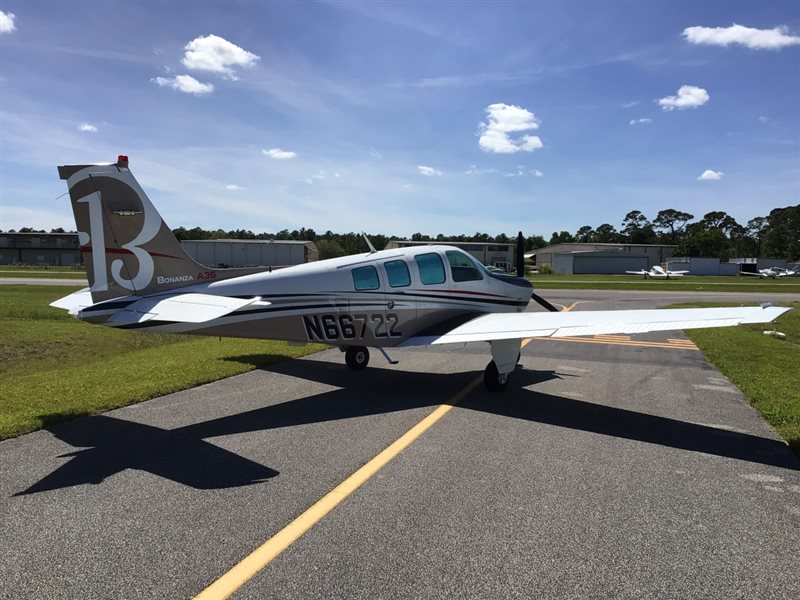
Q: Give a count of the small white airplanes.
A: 2